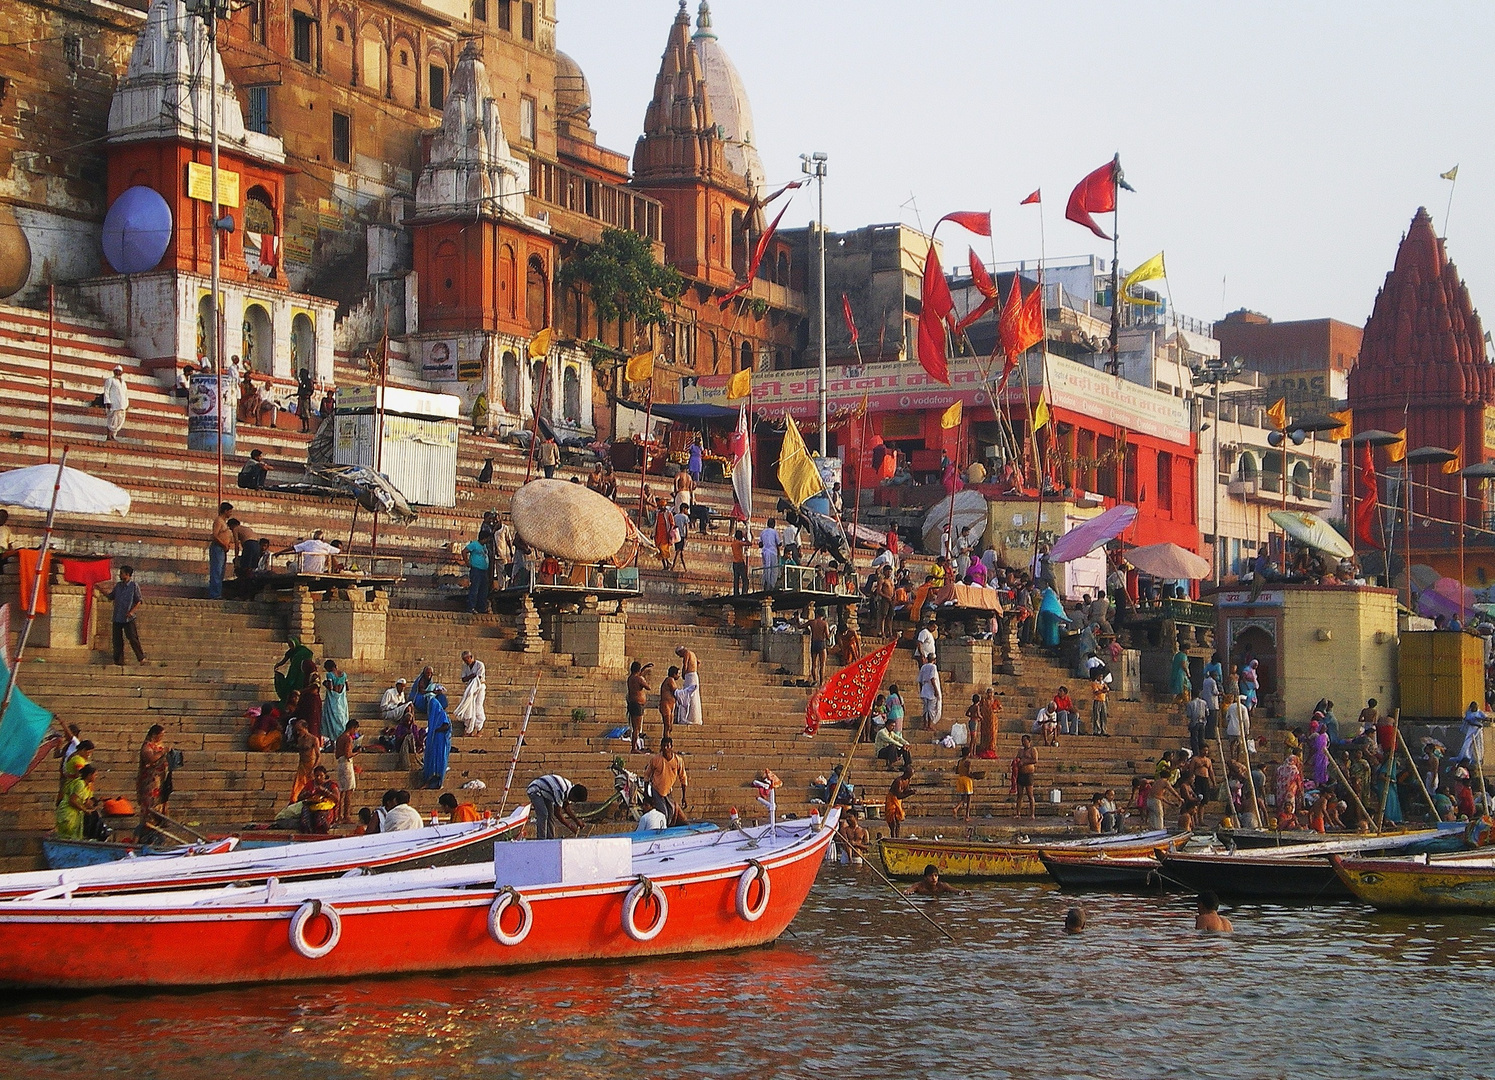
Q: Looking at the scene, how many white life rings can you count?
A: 4